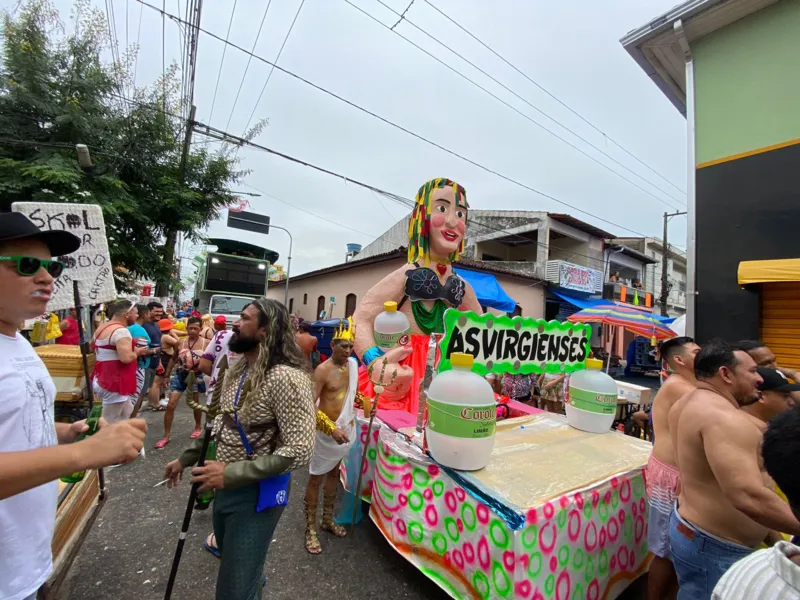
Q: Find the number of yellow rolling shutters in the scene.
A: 1